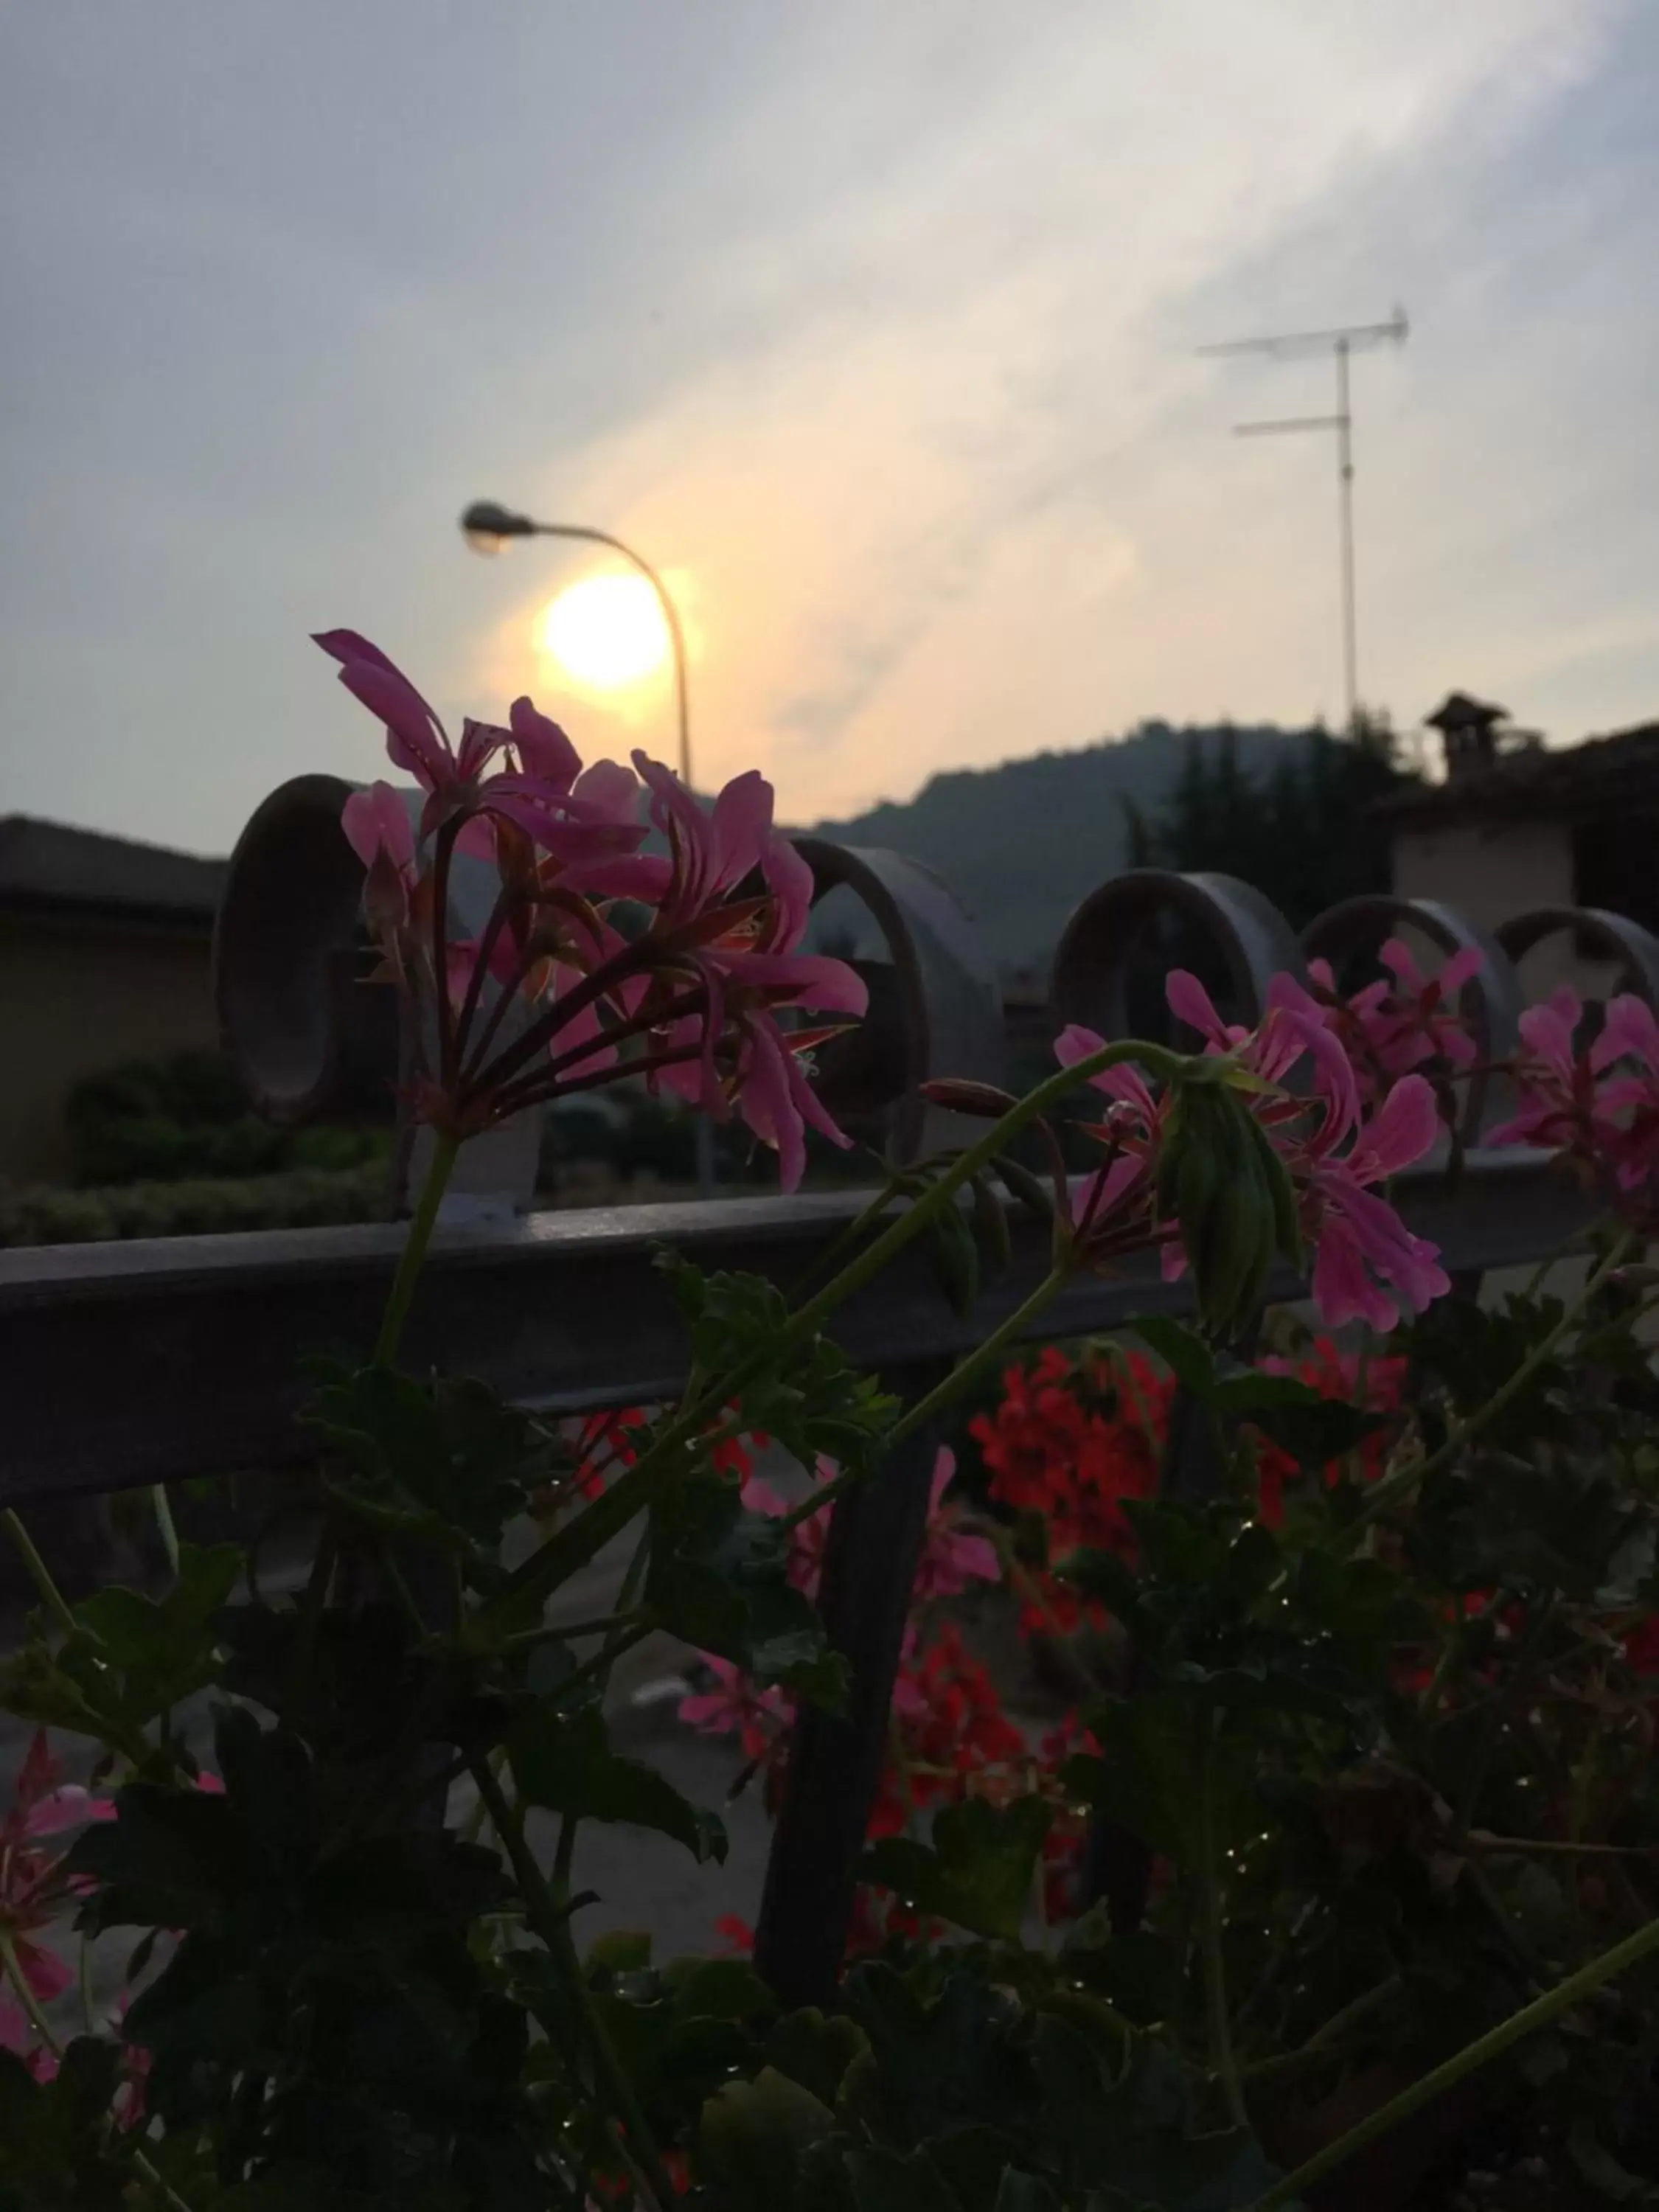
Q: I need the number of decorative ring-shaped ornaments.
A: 5